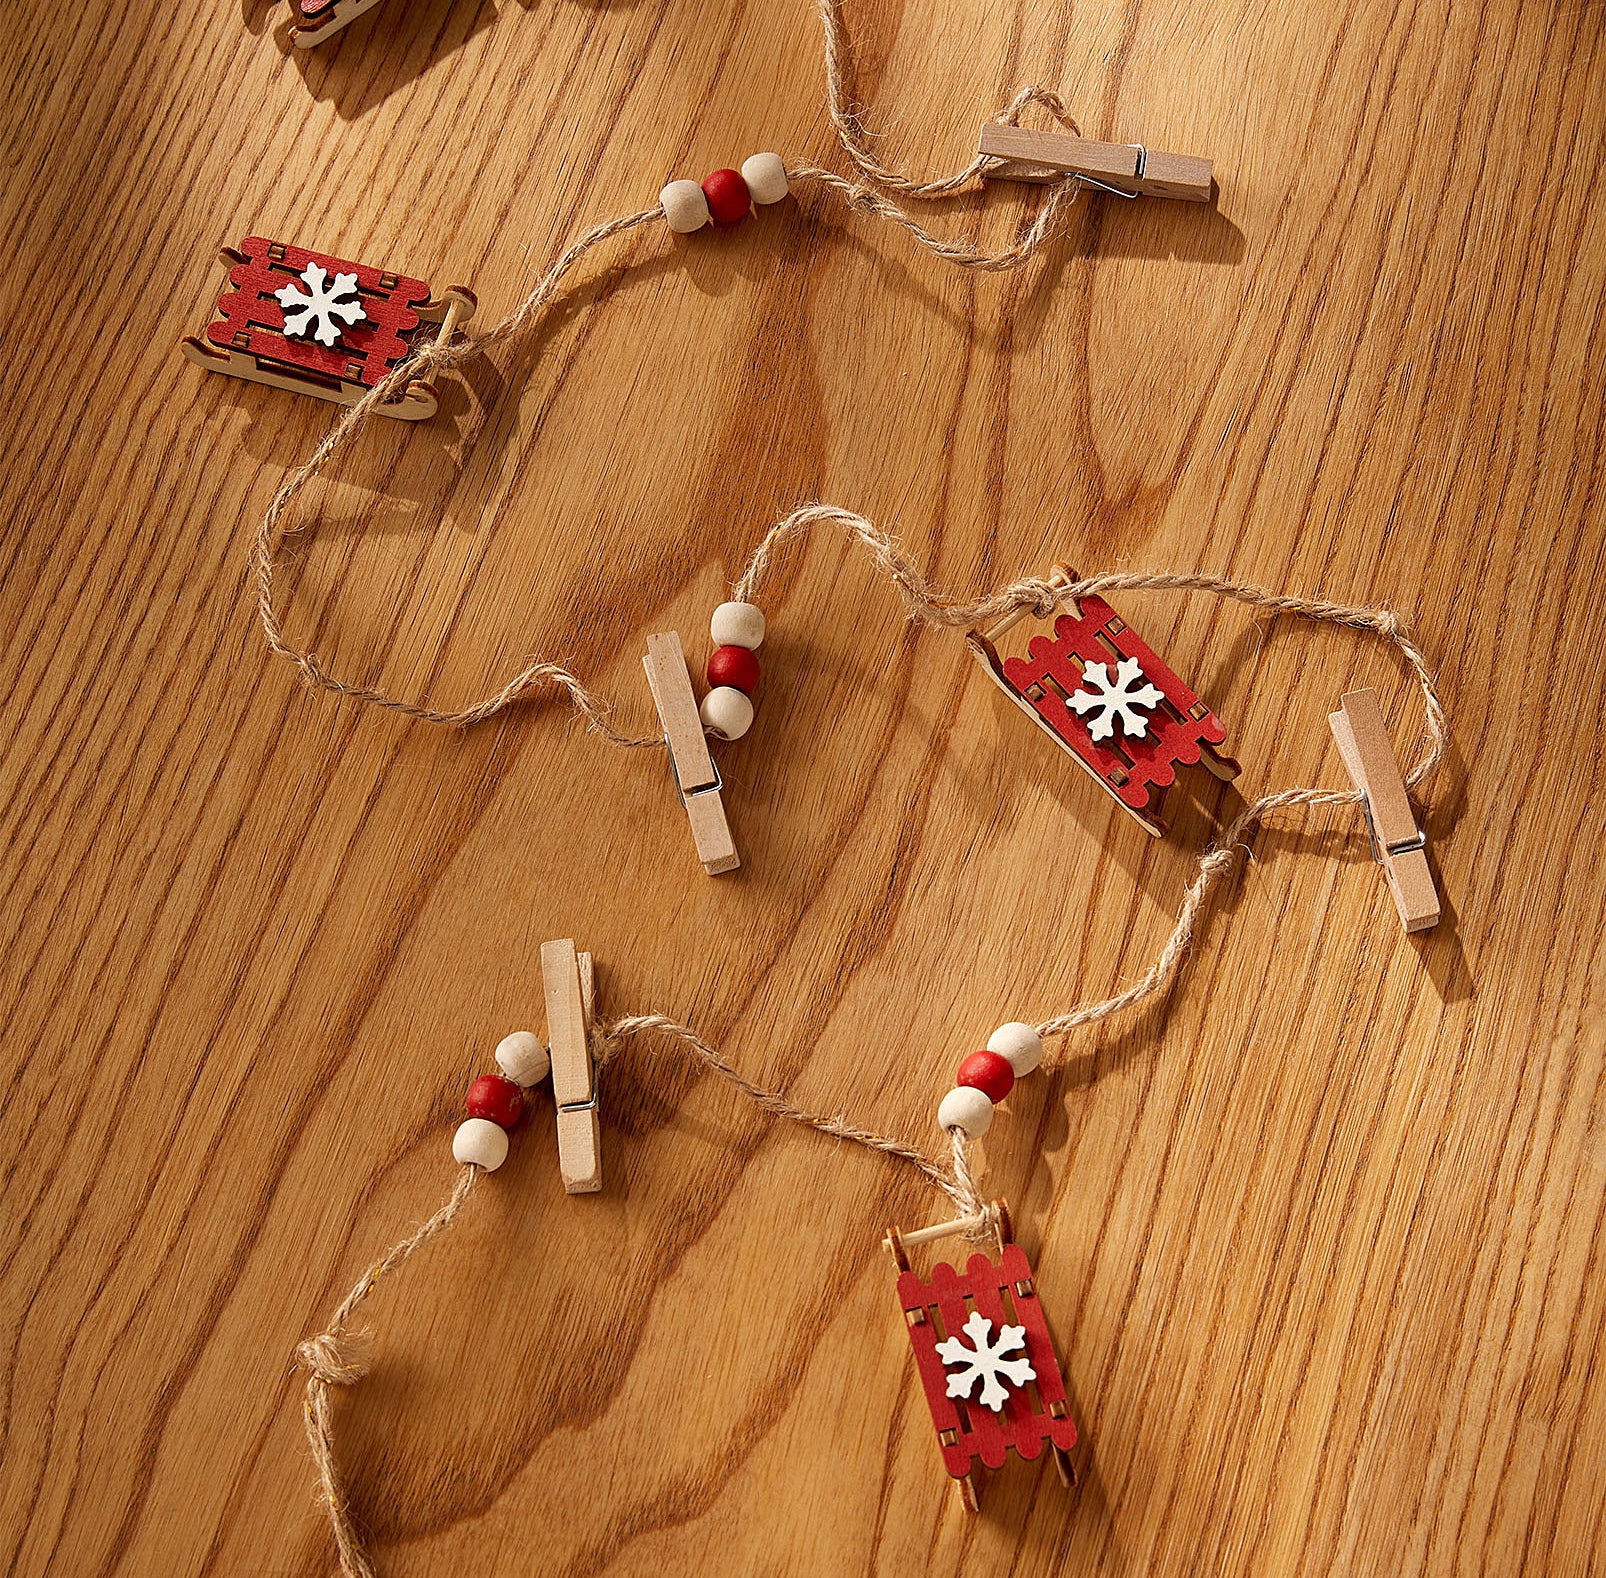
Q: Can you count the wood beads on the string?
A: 12